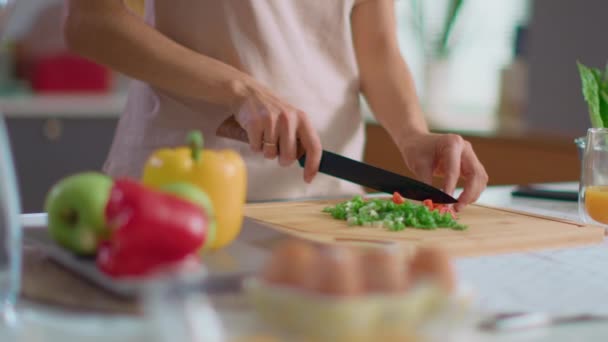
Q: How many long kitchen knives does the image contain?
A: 1